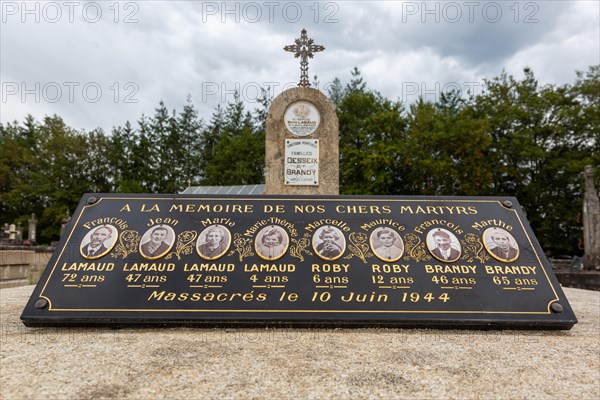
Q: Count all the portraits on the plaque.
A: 8